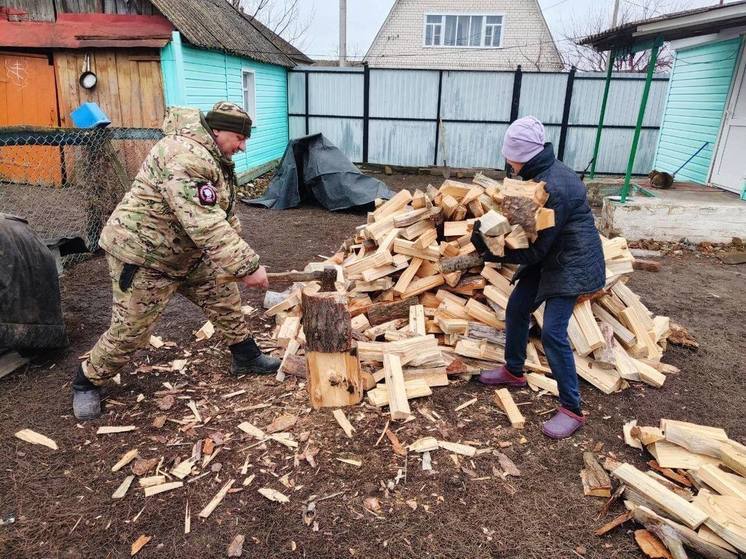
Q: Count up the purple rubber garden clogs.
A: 2